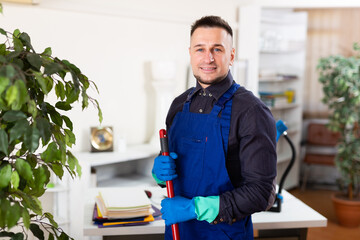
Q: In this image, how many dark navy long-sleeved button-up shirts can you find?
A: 1